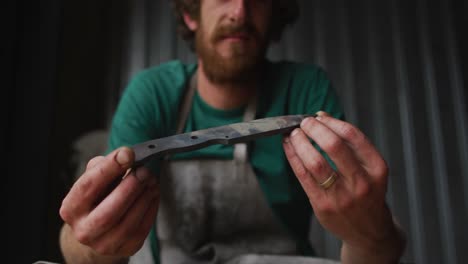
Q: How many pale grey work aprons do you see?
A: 1